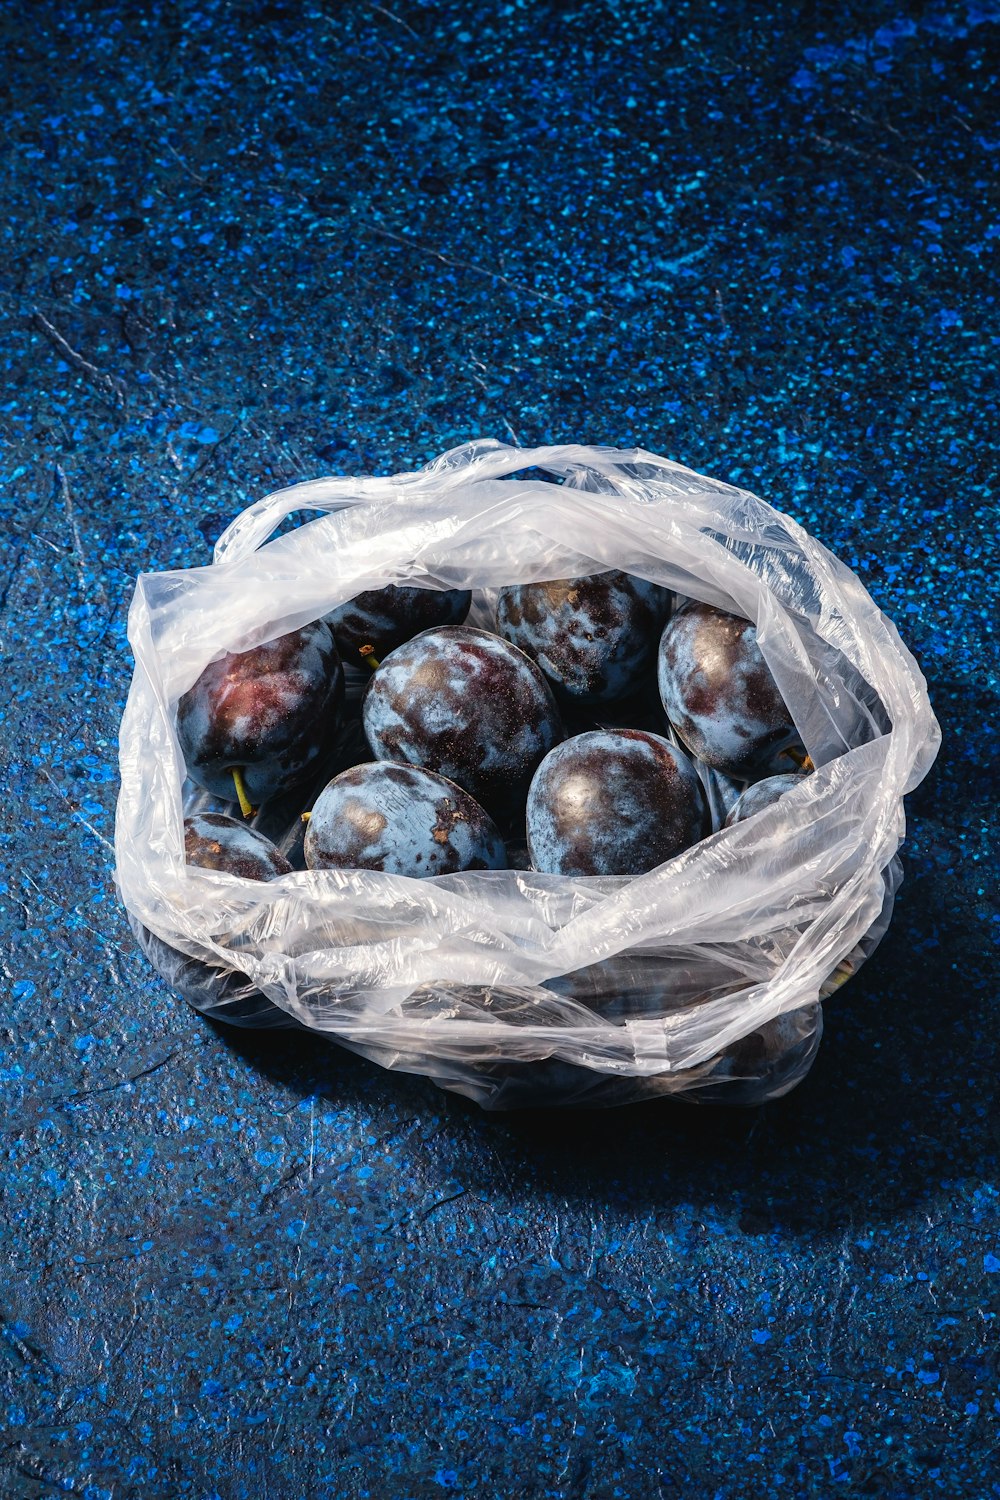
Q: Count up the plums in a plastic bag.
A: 9